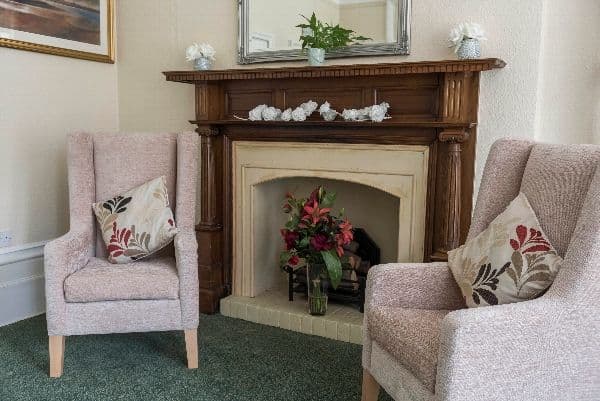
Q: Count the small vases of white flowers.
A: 2